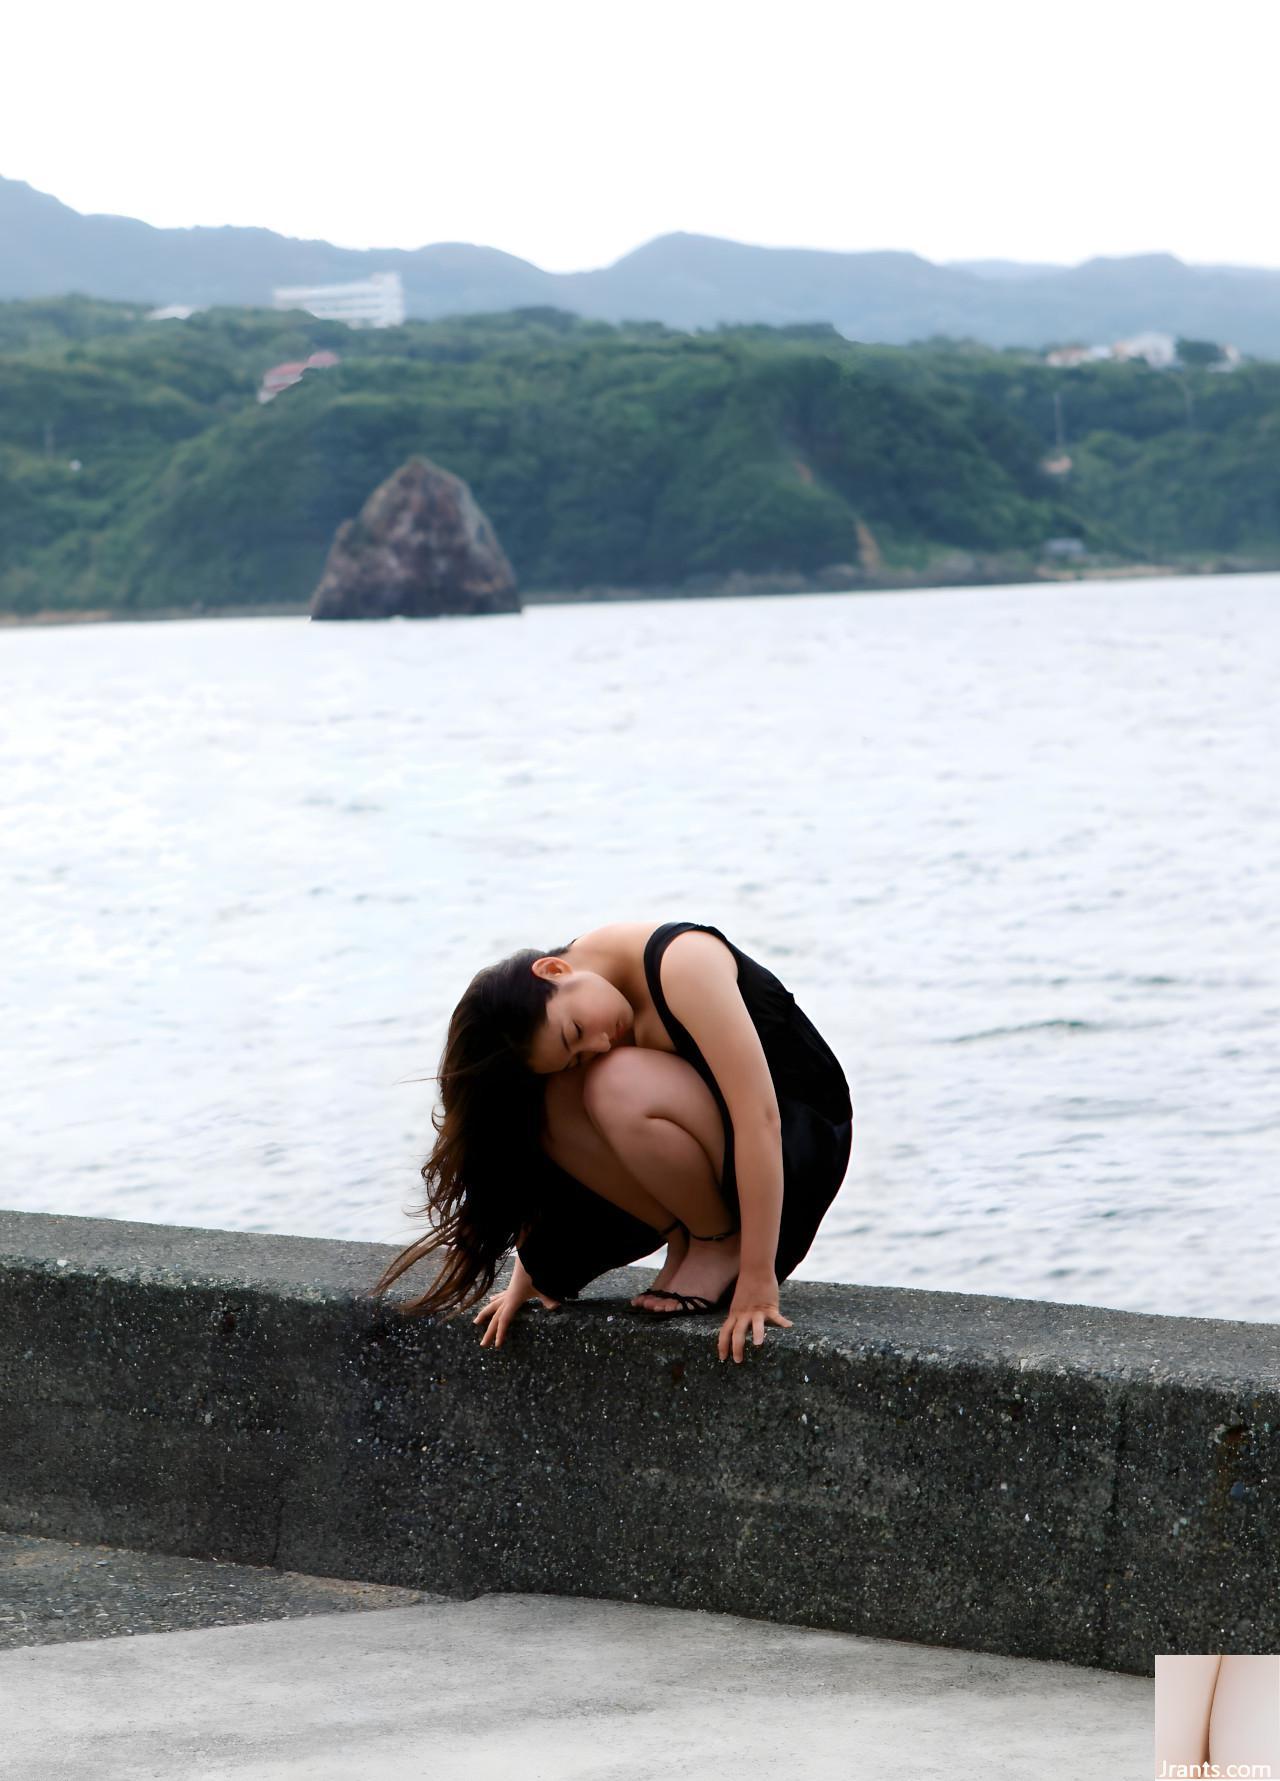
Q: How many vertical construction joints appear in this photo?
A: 2